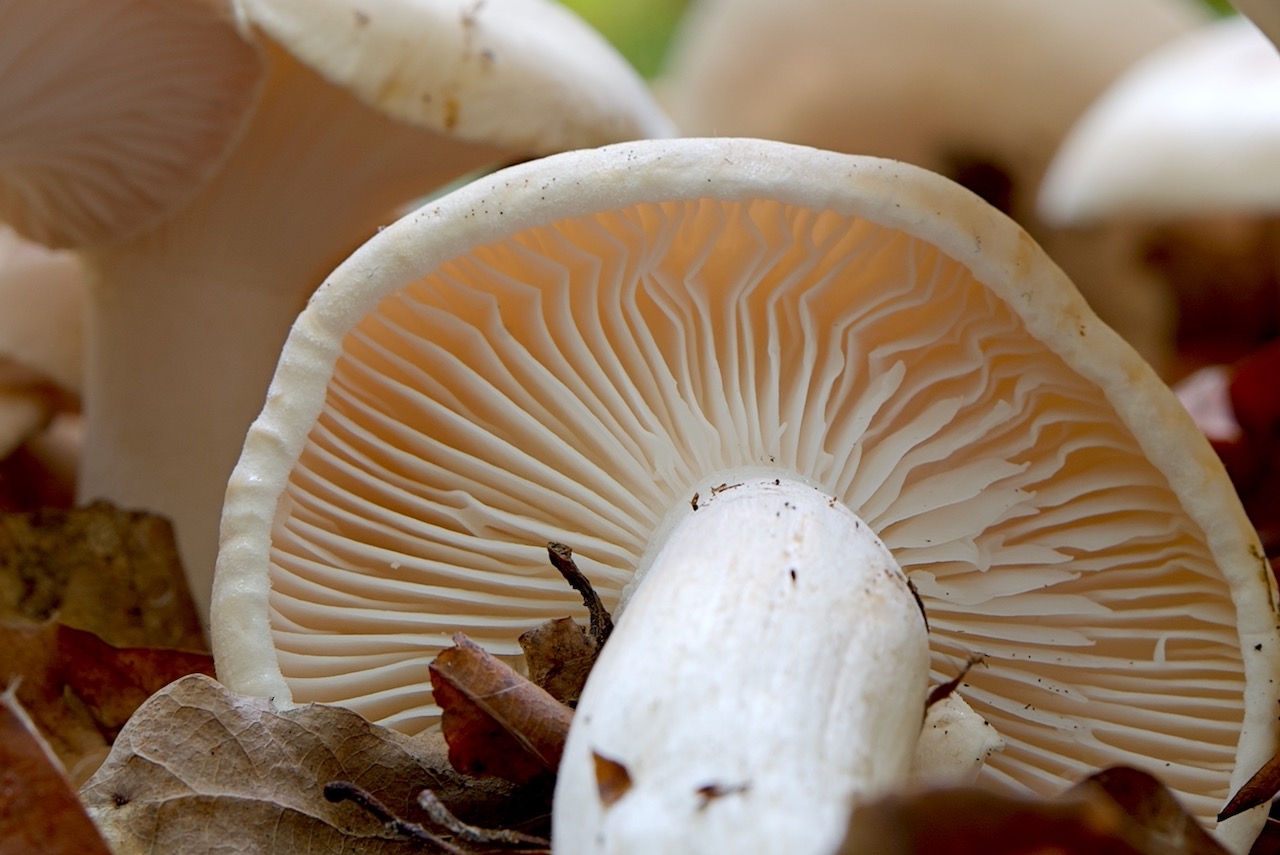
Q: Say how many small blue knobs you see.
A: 0